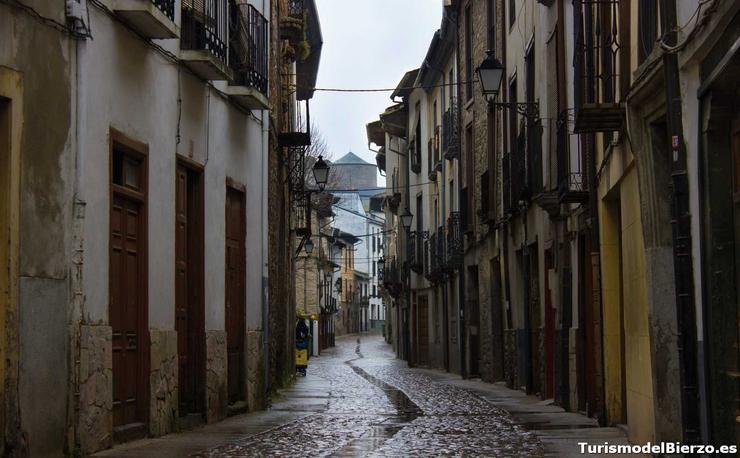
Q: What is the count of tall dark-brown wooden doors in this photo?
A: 3